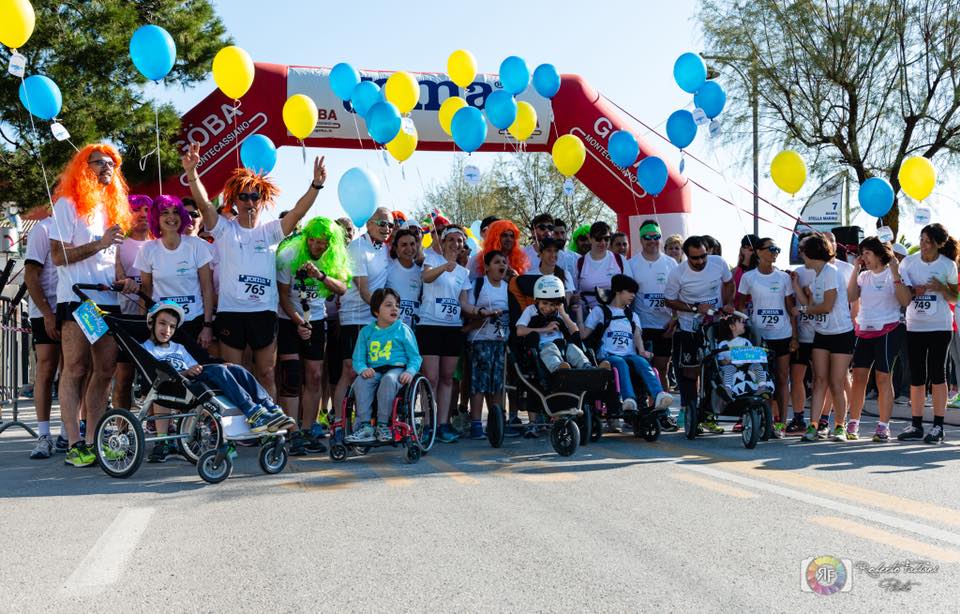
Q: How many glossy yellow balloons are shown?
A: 11